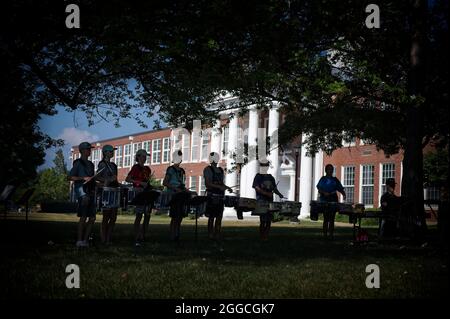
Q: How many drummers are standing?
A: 7